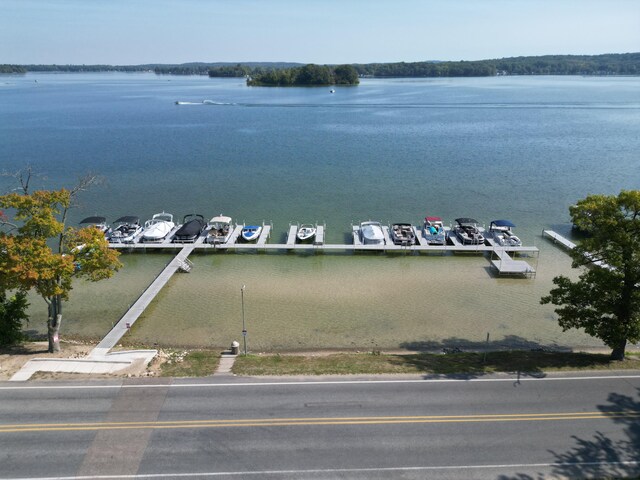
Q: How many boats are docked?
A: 12